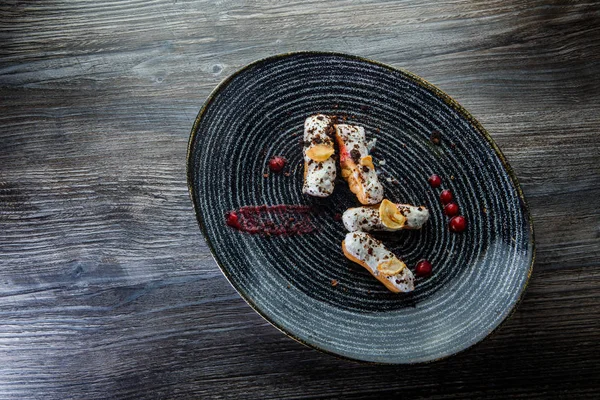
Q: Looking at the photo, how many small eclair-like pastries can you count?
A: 4